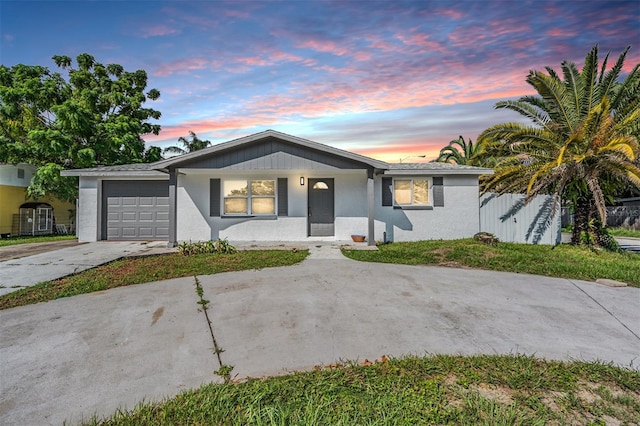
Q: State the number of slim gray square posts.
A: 2